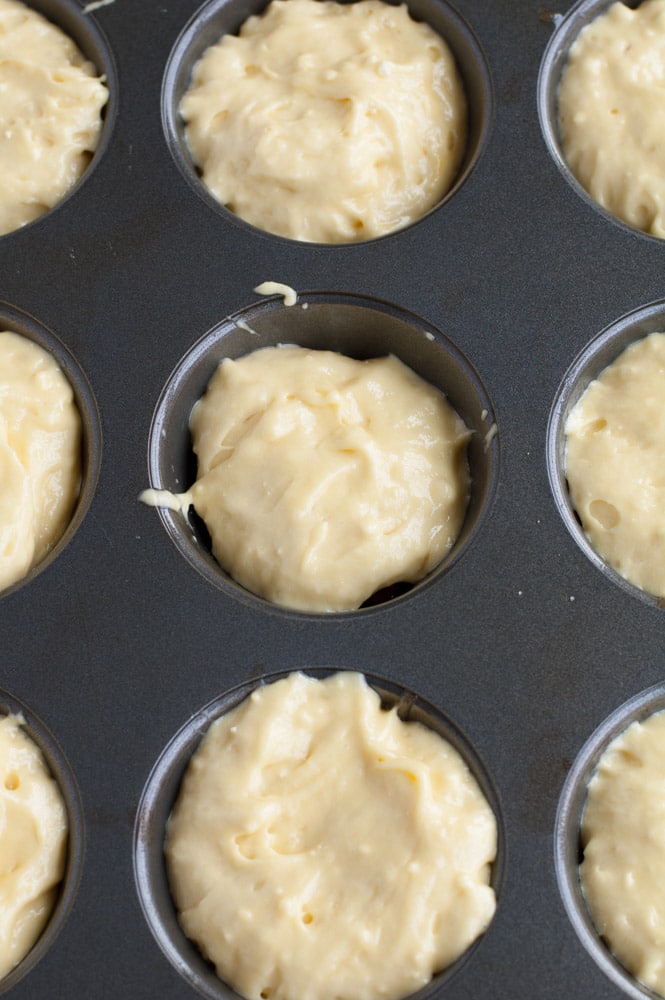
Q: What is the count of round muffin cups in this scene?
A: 9